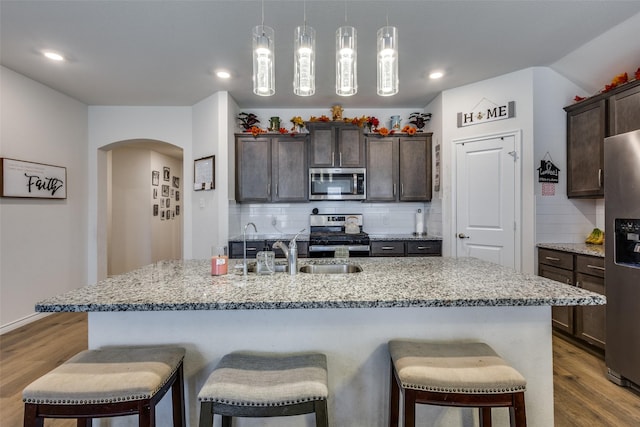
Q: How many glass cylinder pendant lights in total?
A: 4